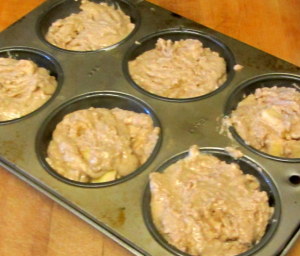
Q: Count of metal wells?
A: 6